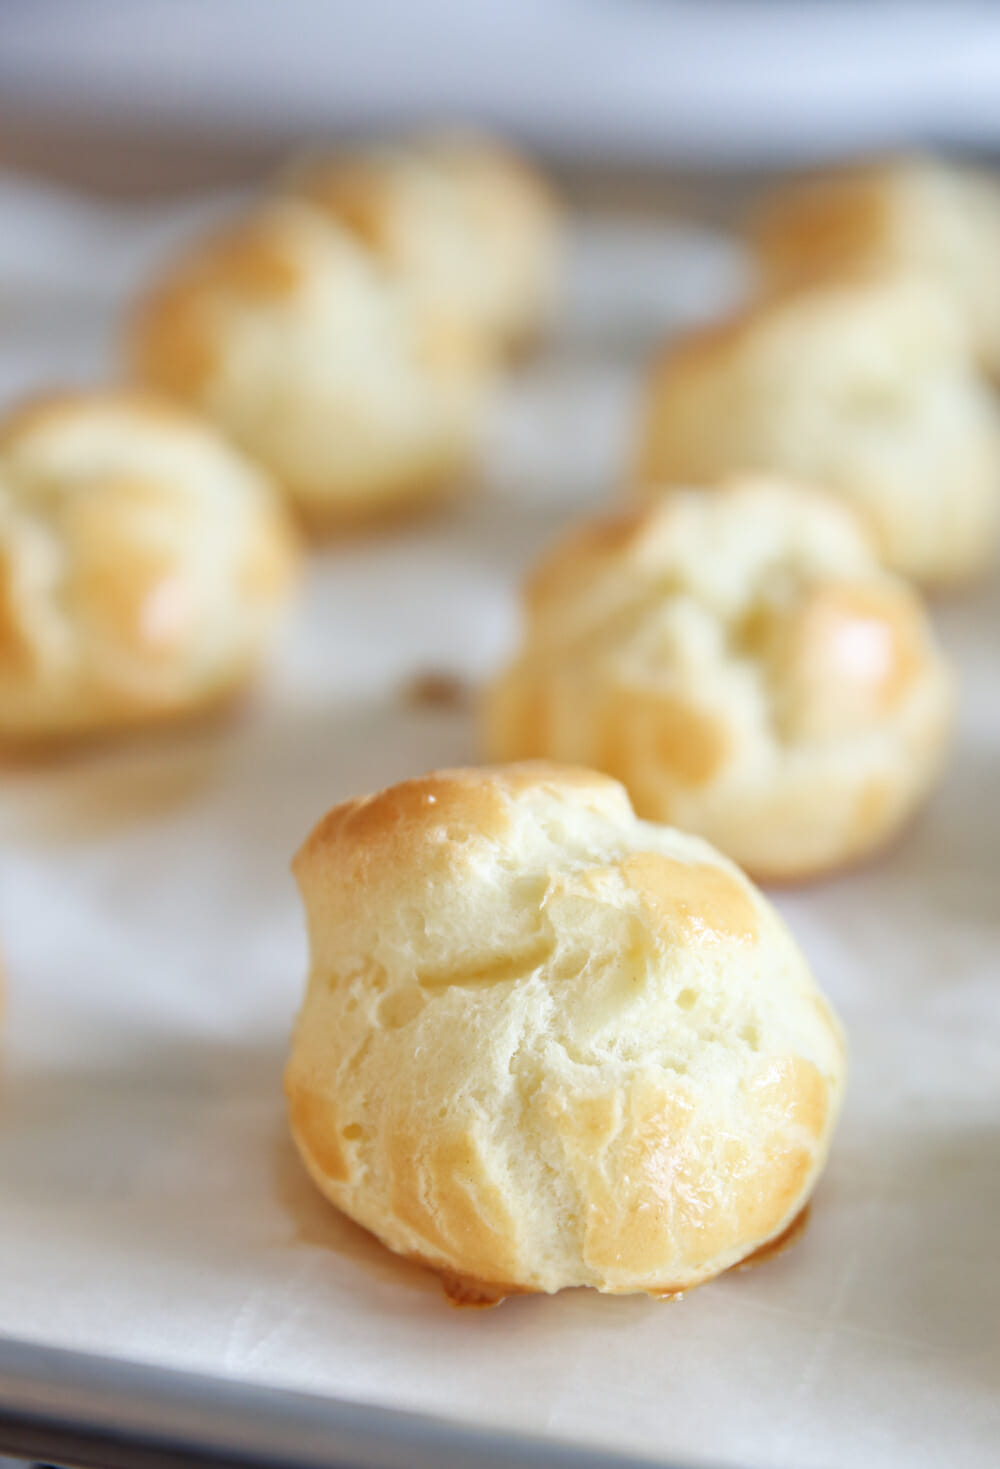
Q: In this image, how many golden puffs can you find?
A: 7